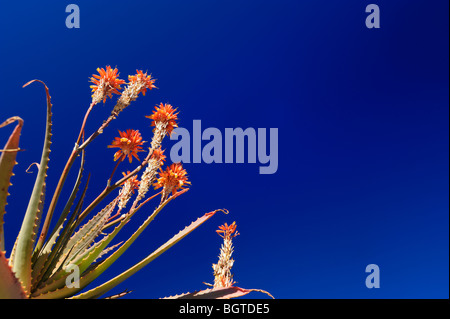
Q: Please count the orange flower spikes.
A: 8